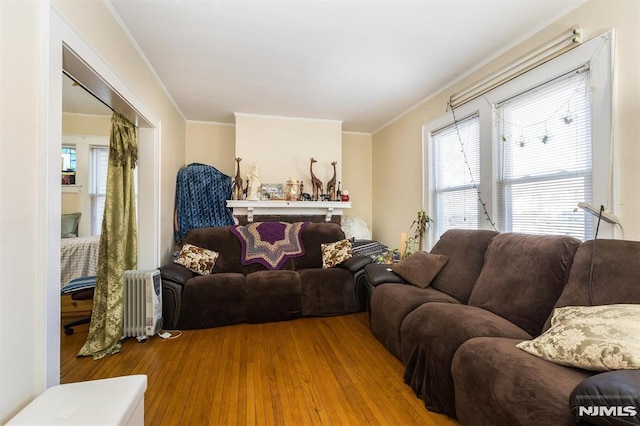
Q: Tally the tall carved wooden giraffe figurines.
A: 3